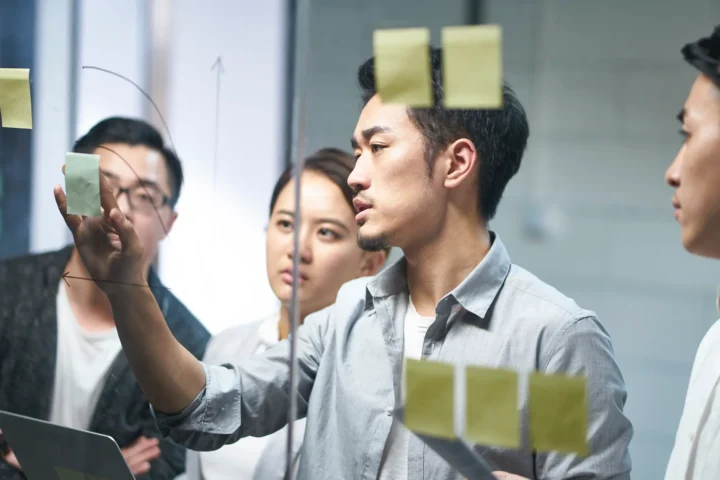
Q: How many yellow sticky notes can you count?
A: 6